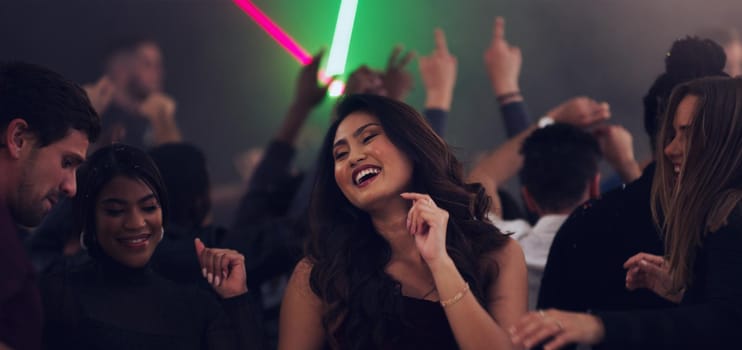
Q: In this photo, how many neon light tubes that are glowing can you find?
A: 2